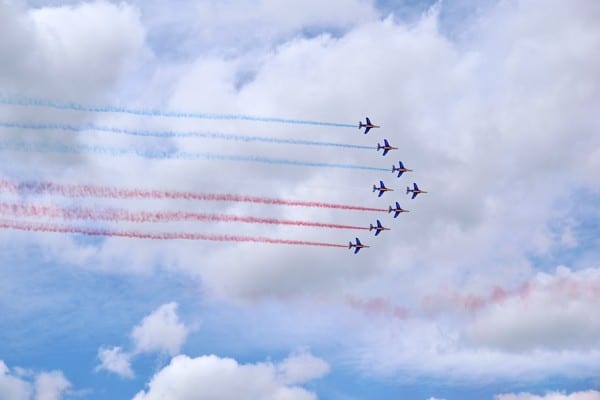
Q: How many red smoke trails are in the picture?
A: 3